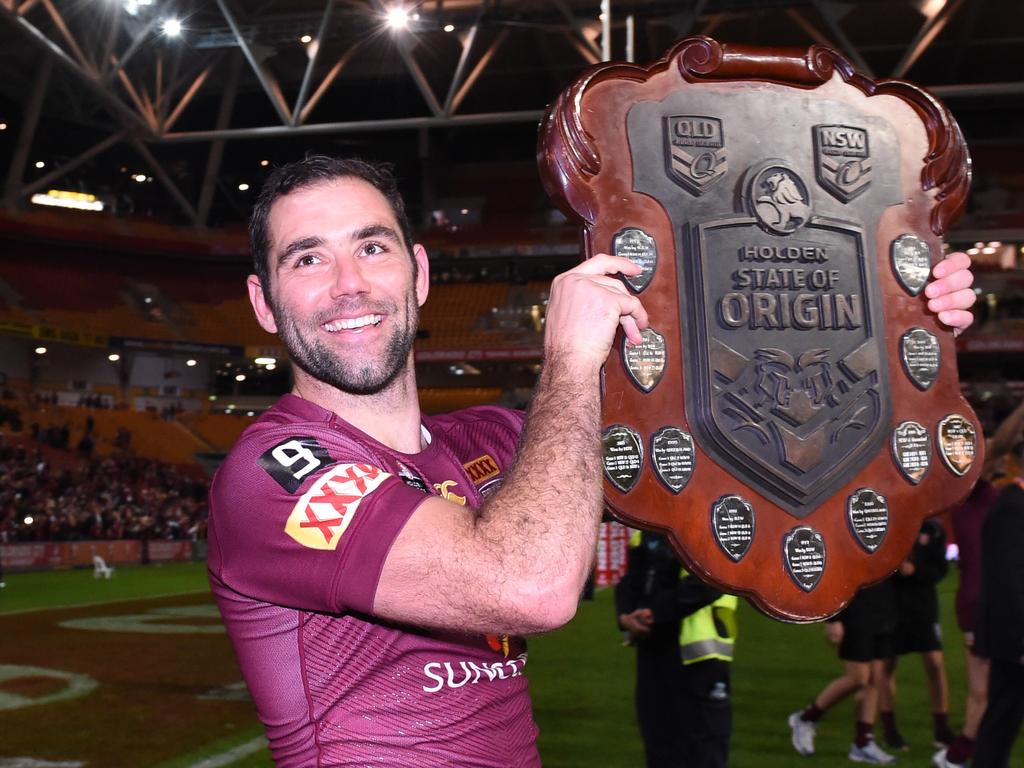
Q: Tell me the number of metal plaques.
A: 11